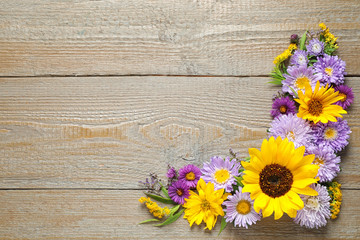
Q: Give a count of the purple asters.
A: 14